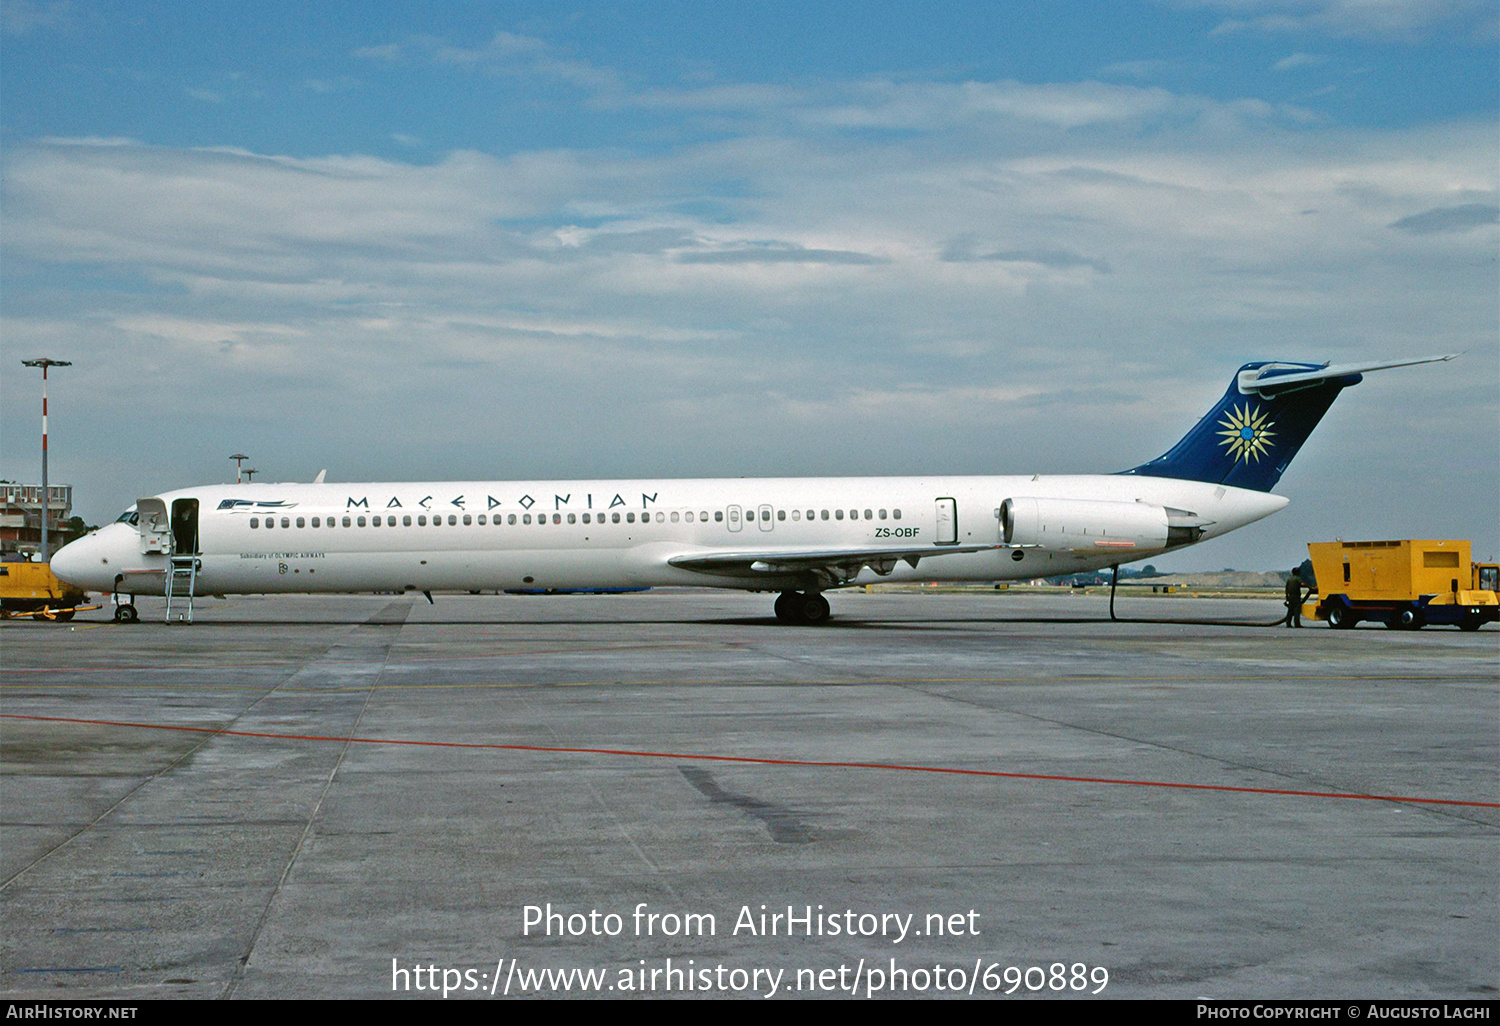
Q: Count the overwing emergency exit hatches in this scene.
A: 2